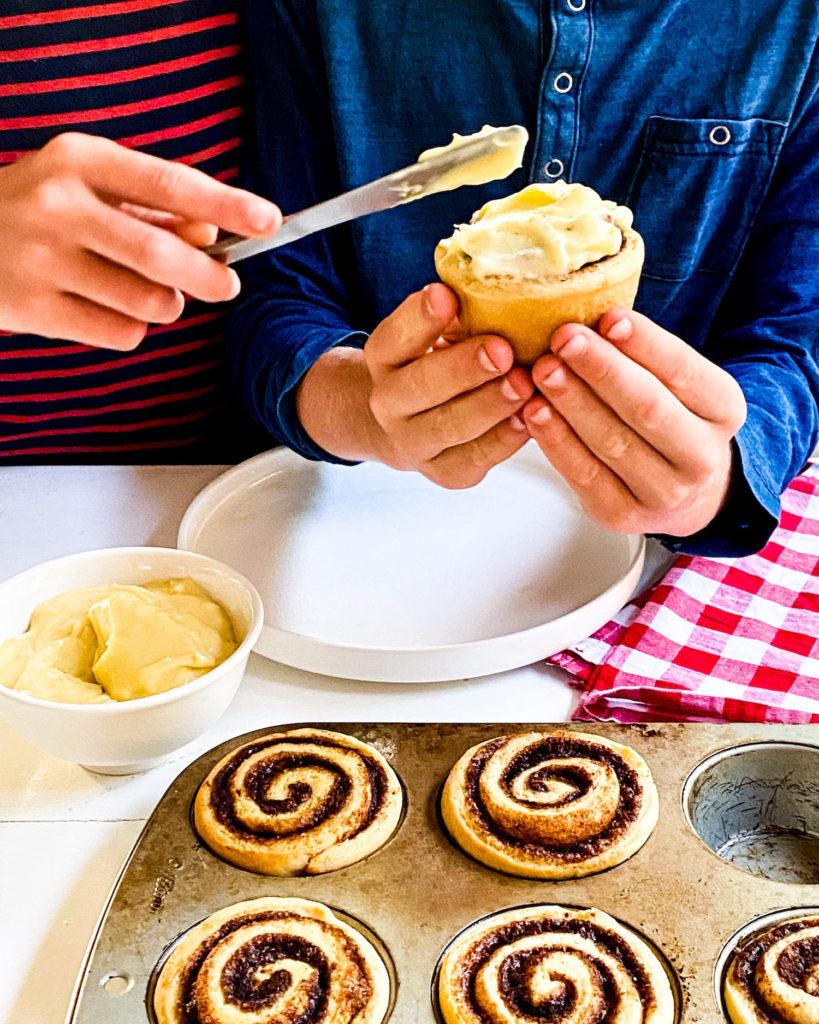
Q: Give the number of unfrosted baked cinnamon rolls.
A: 5